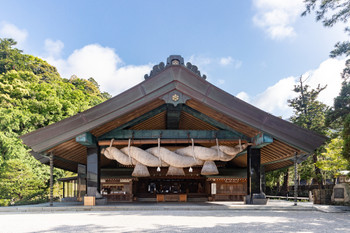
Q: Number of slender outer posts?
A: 2